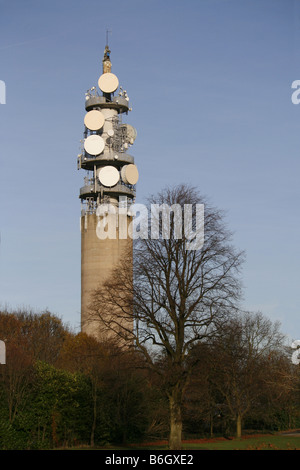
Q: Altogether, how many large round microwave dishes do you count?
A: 5